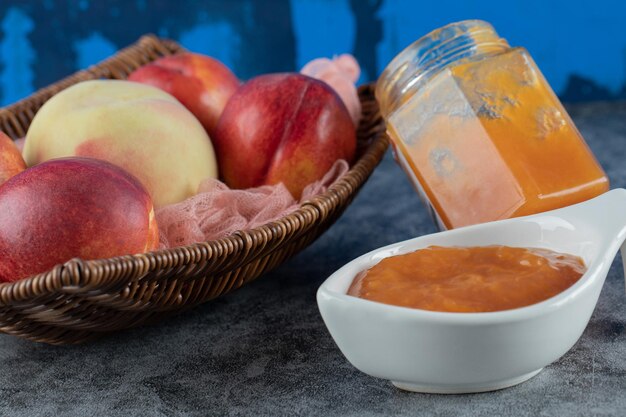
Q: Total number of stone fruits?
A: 5